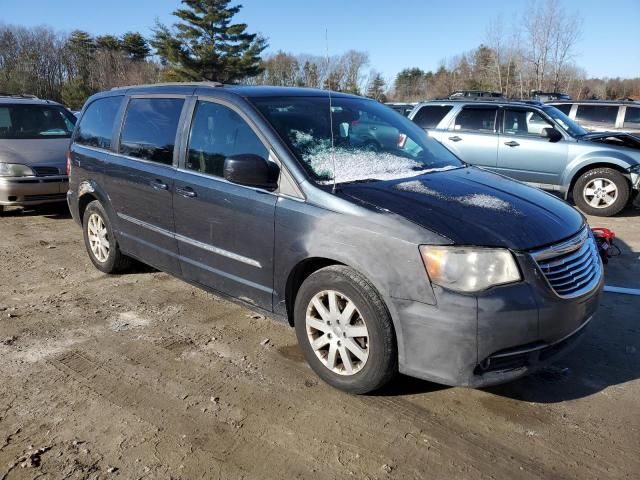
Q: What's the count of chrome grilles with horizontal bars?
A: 1